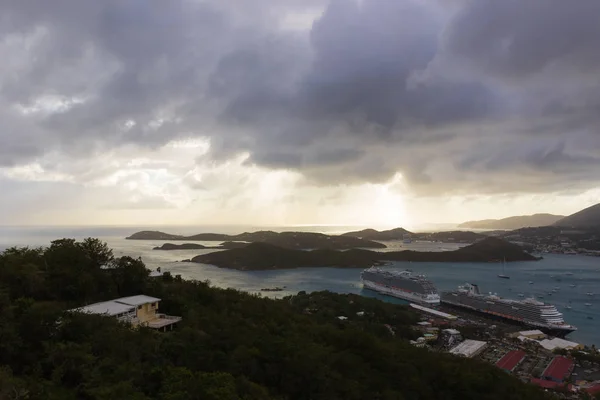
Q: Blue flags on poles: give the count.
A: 0